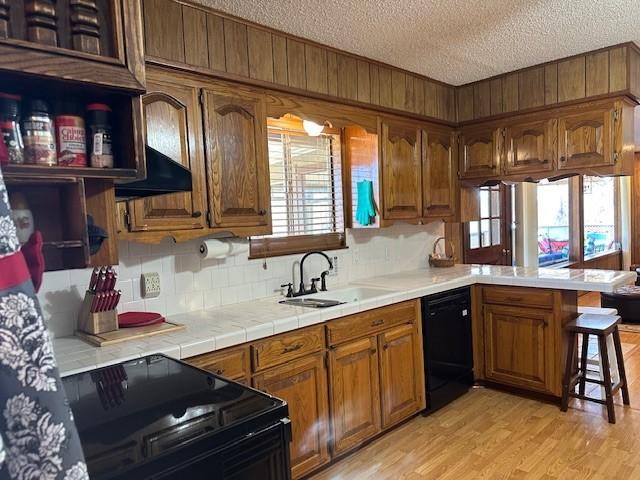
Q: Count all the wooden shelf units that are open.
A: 2